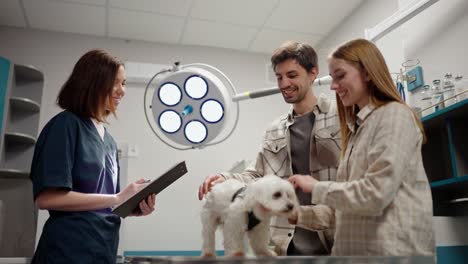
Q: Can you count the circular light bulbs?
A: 5